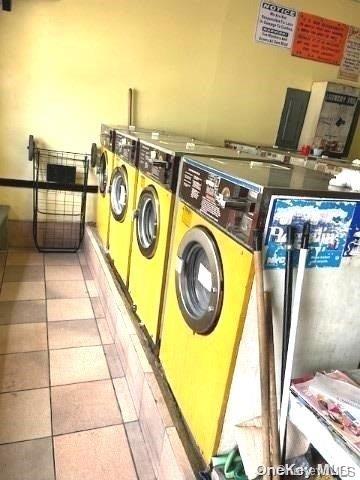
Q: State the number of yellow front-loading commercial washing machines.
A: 4